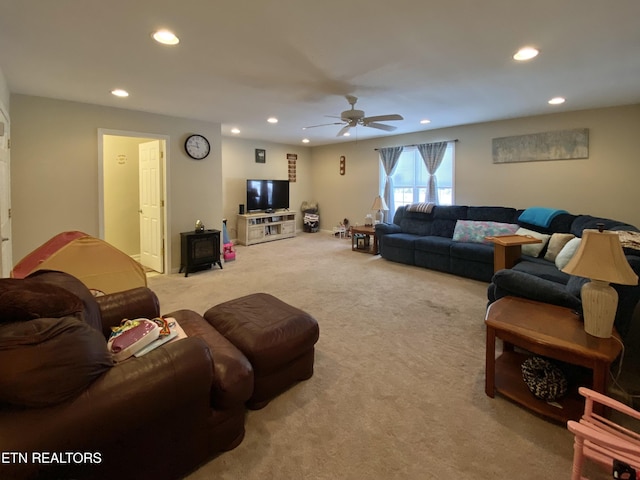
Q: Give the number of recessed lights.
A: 9